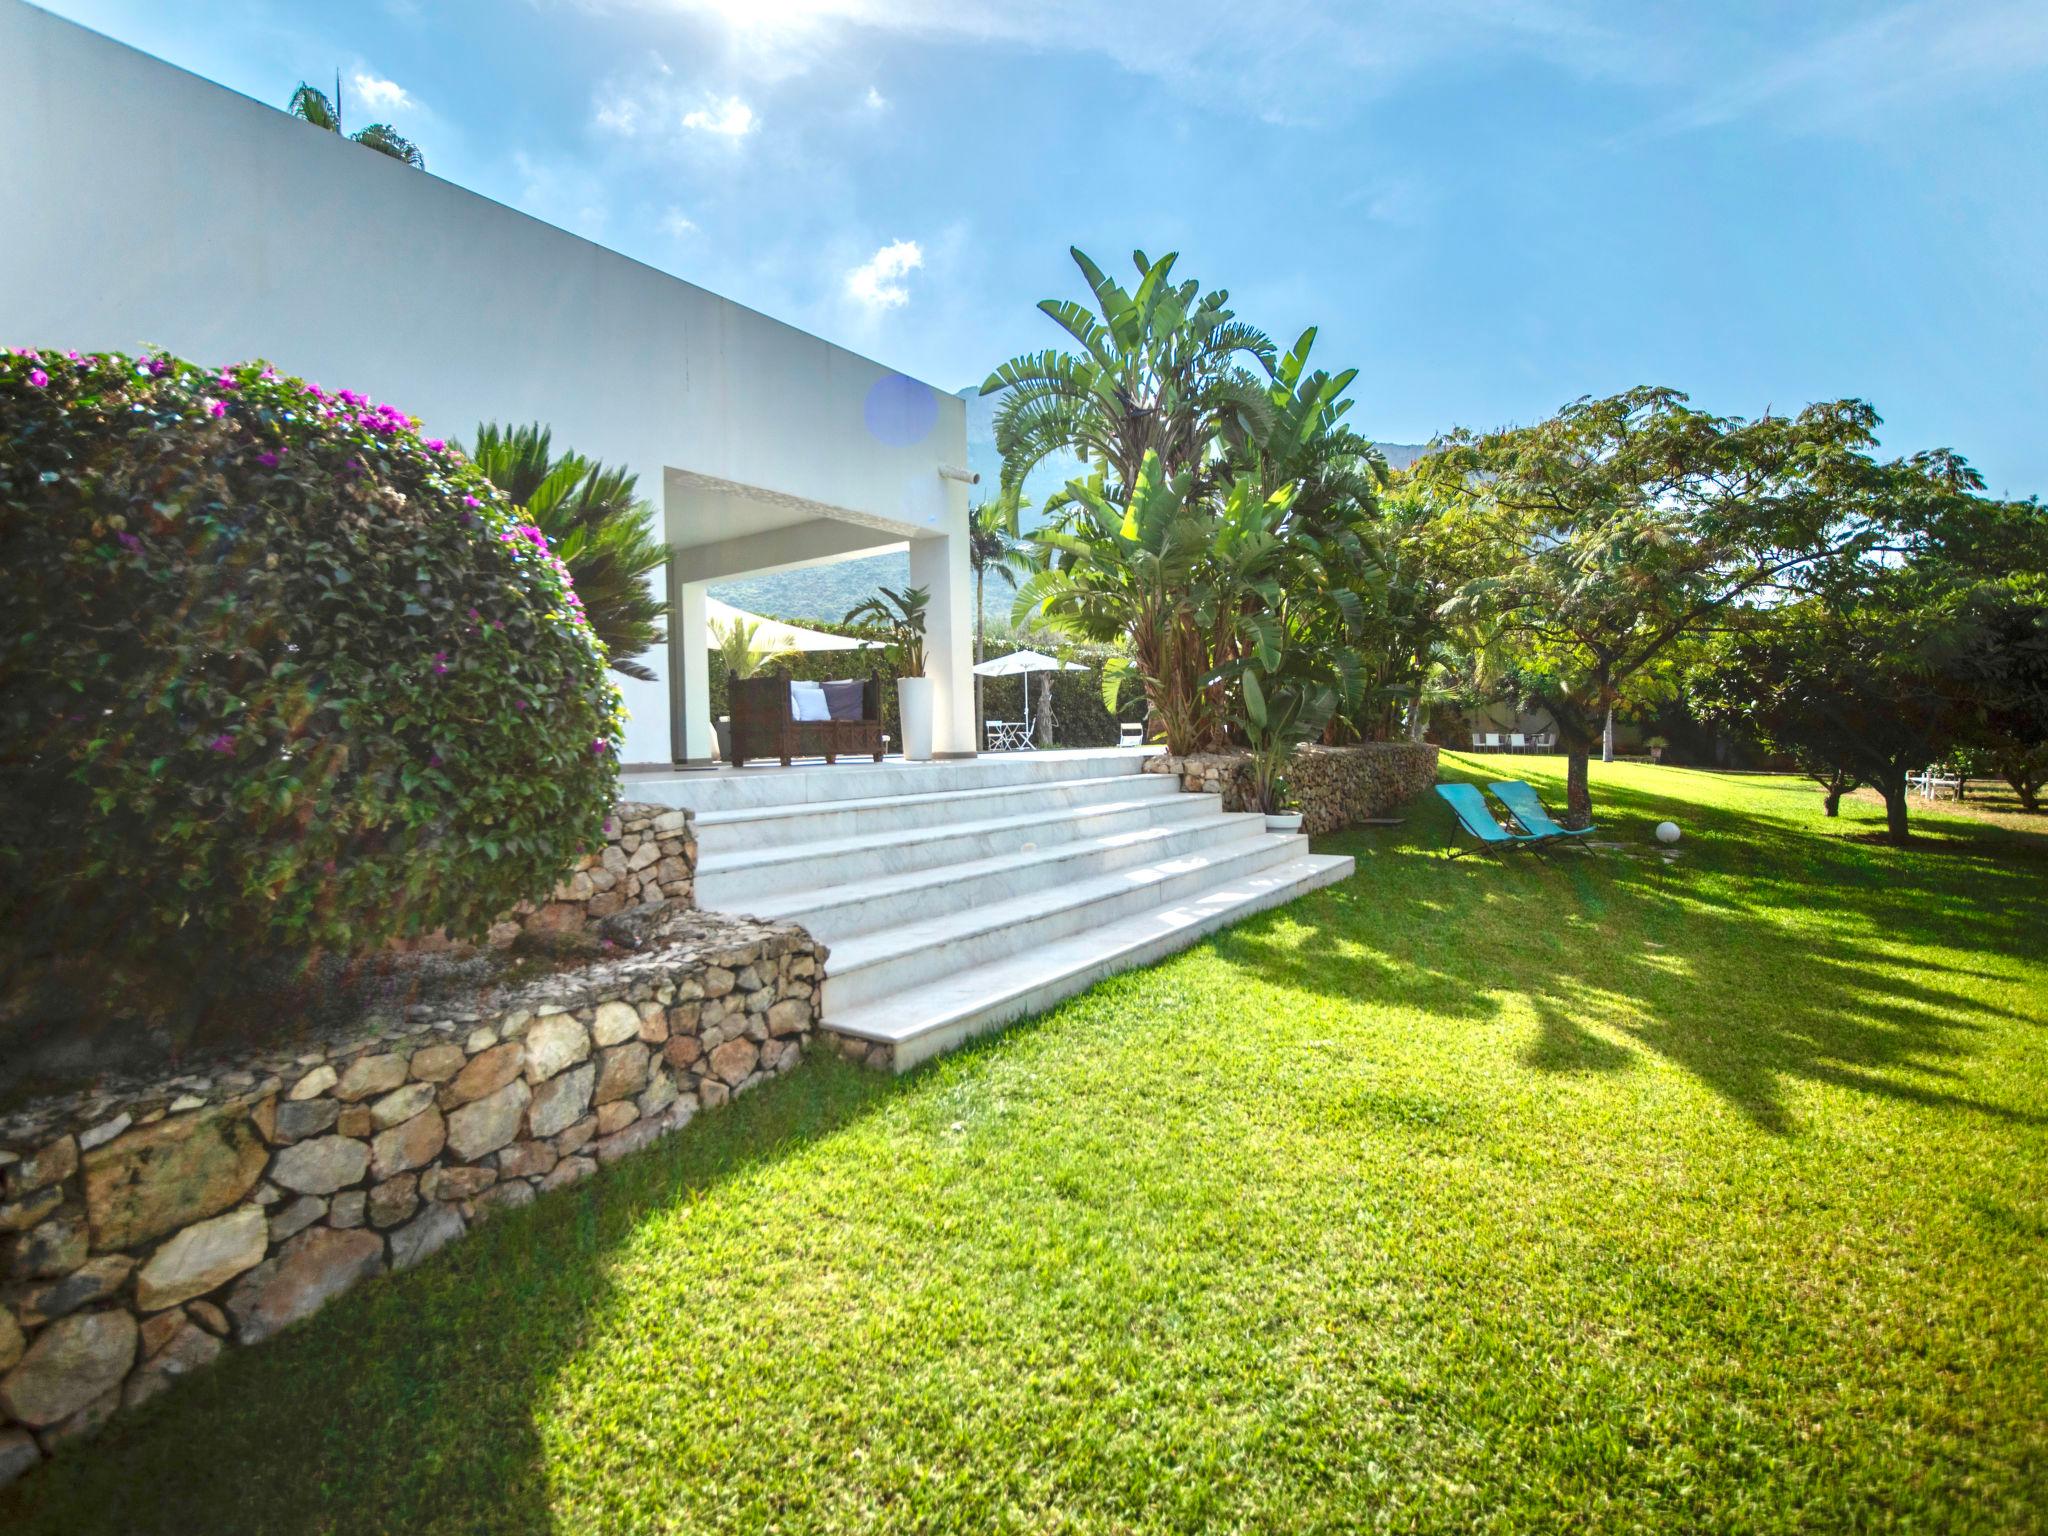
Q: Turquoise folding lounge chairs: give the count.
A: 2